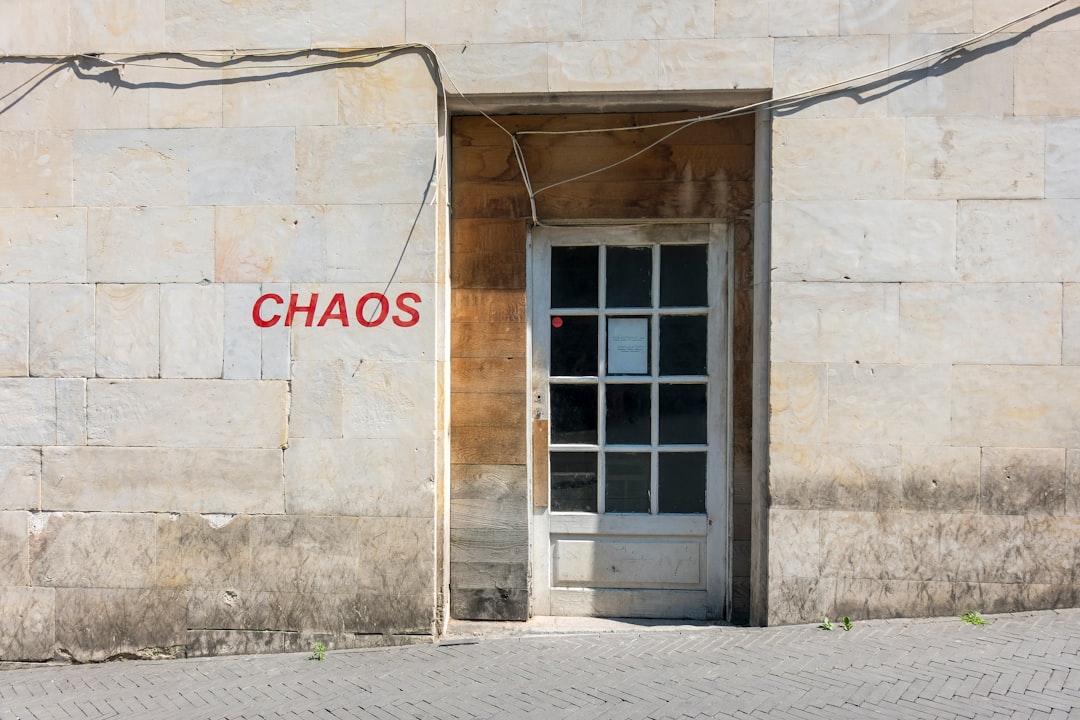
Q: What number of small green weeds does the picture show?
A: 4